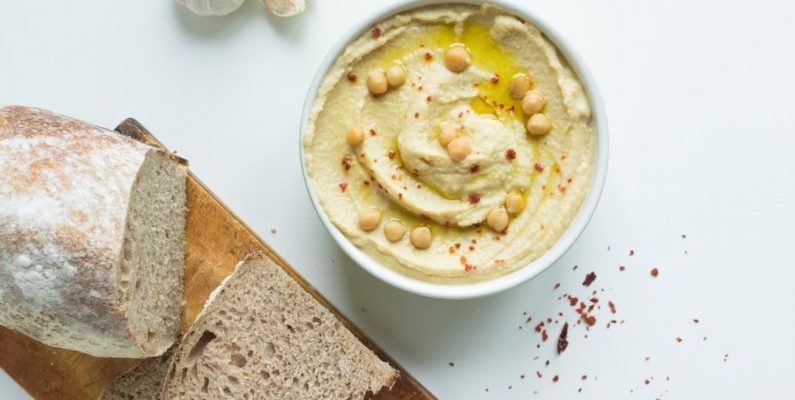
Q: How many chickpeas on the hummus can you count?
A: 14